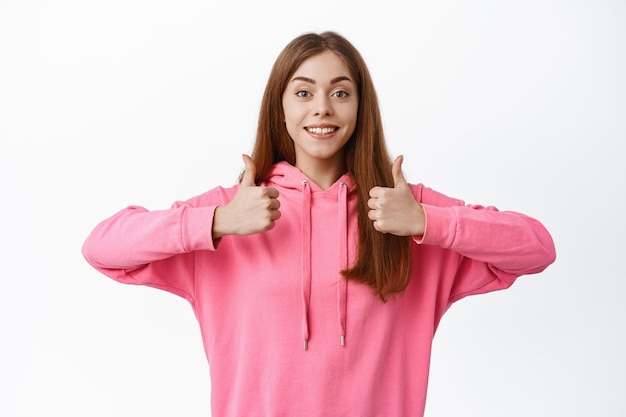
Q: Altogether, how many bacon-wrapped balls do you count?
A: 0